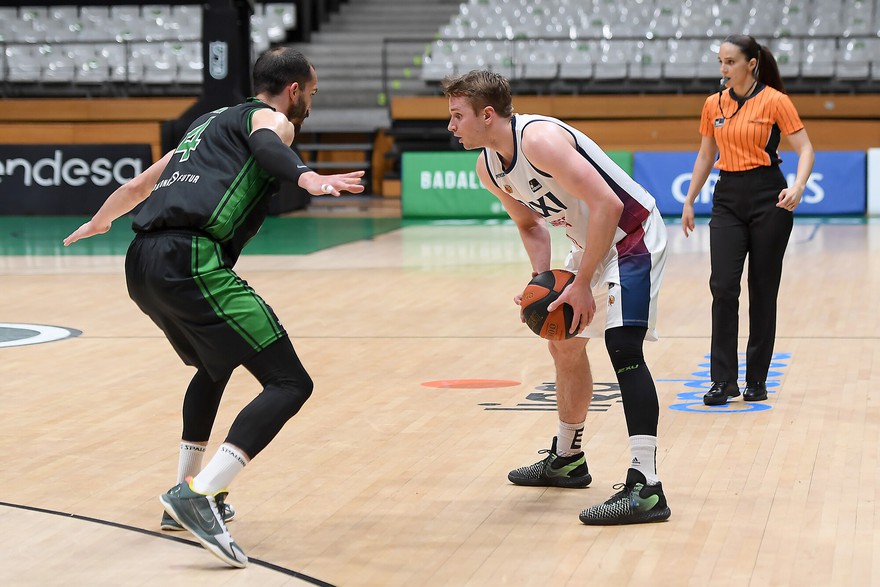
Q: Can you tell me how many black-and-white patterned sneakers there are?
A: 2